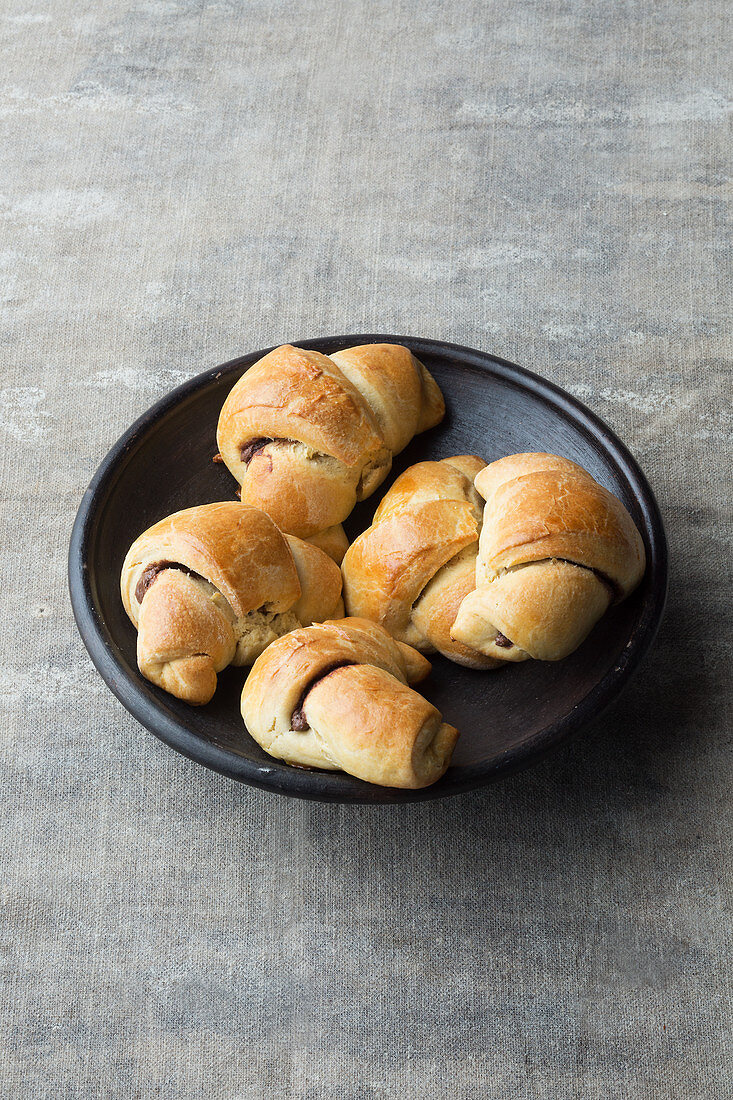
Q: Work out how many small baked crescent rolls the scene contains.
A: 5